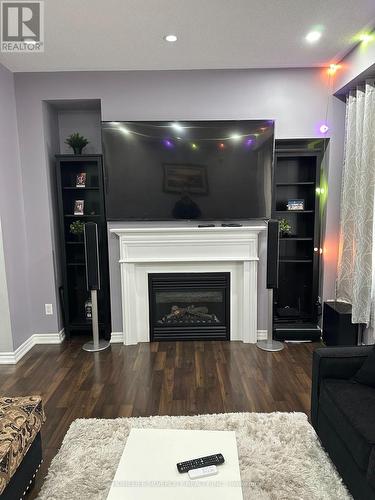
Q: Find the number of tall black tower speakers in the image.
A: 2